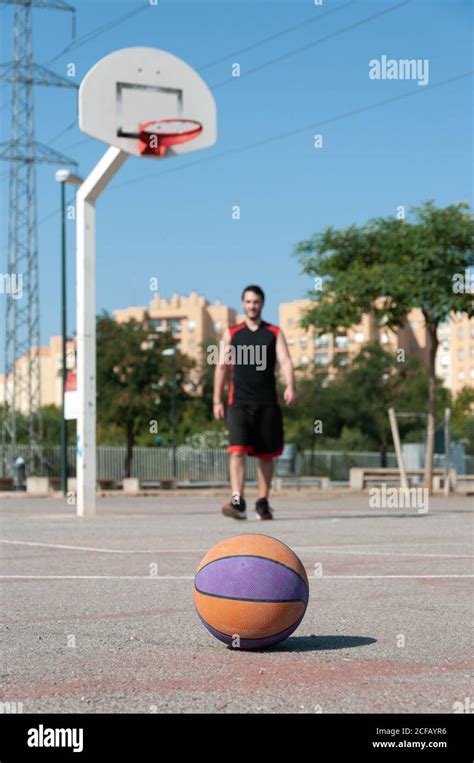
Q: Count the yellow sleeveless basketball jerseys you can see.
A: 0